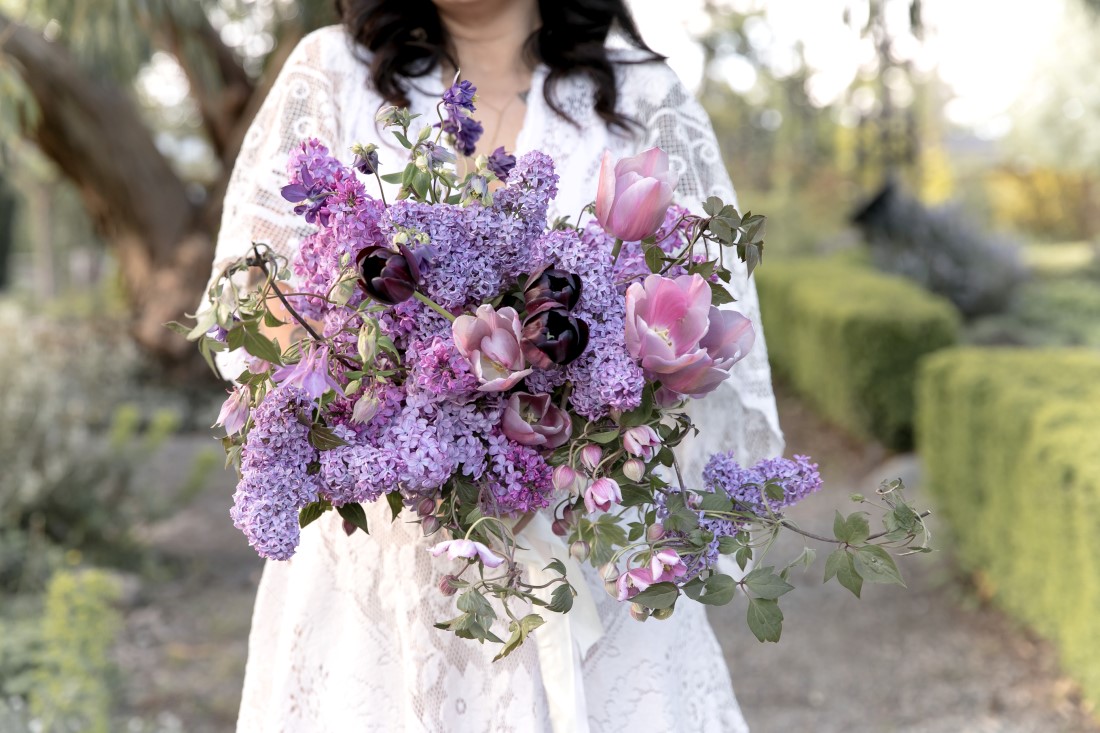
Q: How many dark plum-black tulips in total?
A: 3